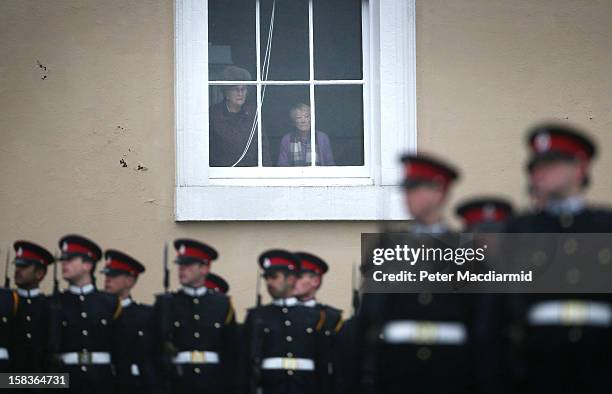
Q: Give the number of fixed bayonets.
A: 5